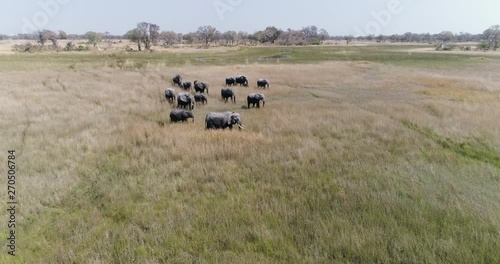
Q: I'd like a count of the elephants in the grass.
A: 13